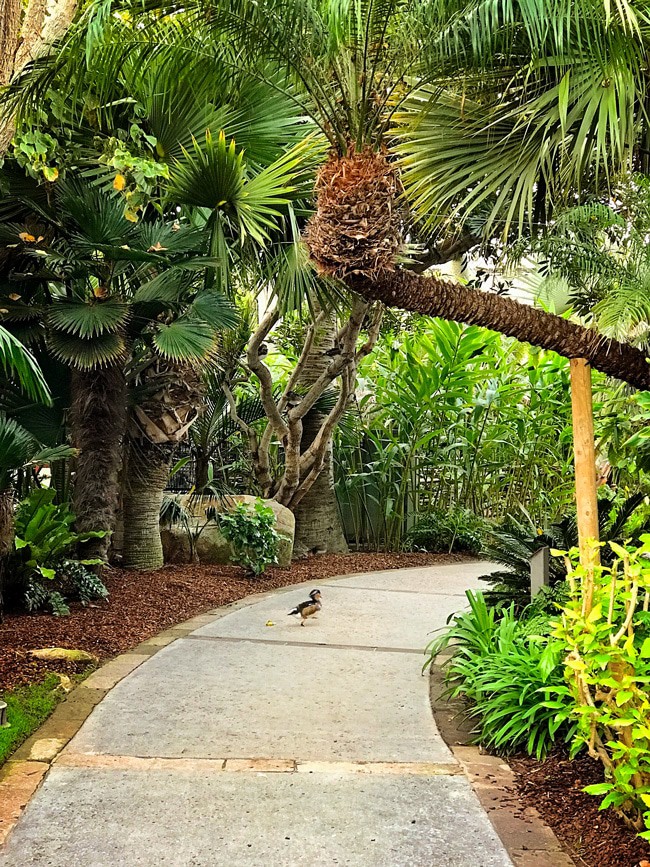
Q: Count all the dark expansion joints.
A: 2